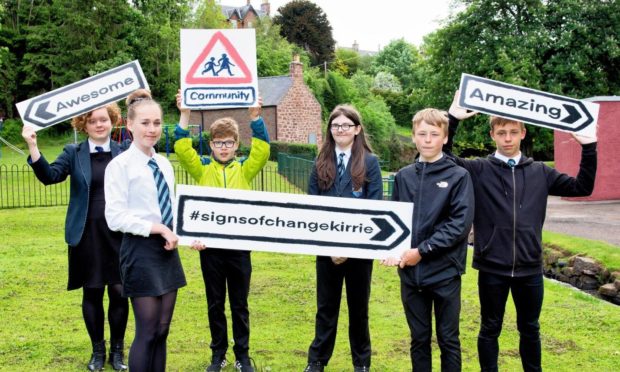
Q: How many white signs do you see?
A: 4